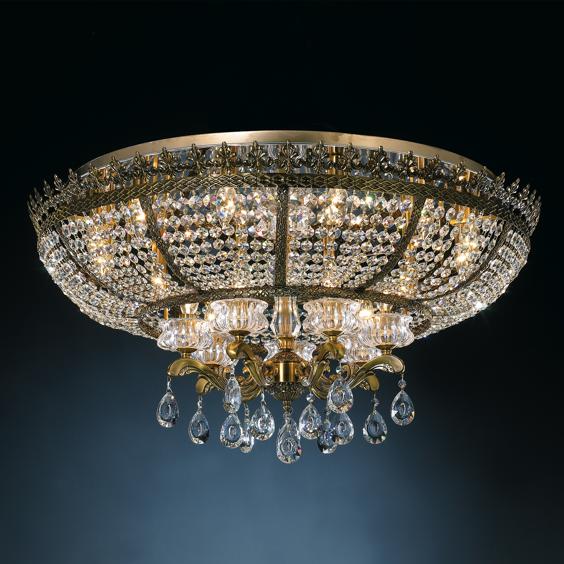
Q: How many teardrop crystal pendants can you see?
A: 13